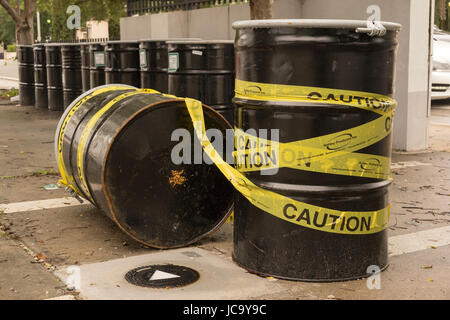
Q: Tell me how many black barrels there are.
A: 11